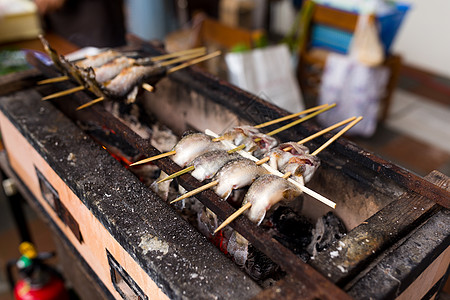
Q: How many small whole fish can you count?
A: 7